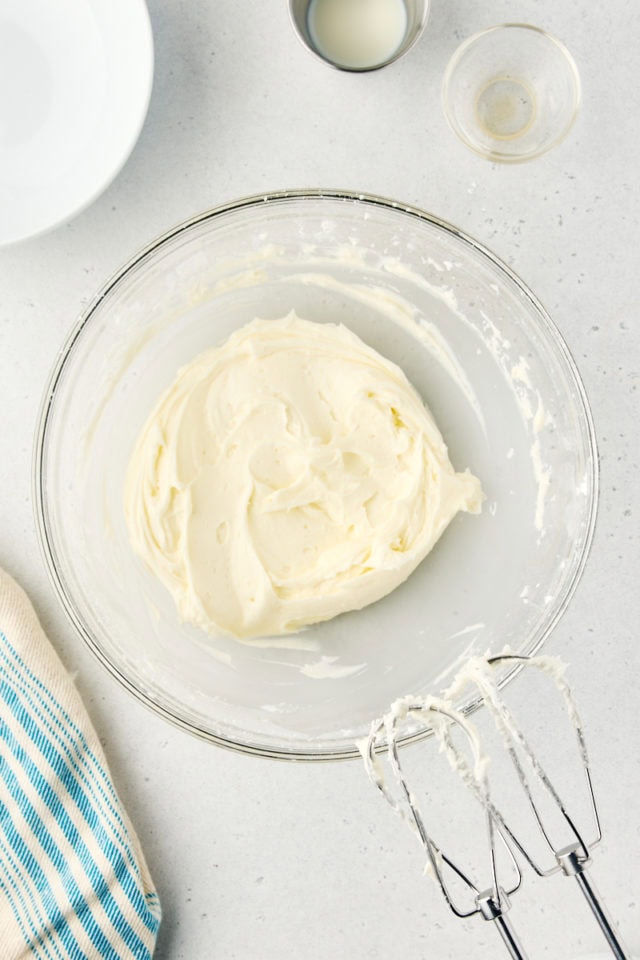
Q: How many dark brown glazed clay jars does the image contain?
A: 0